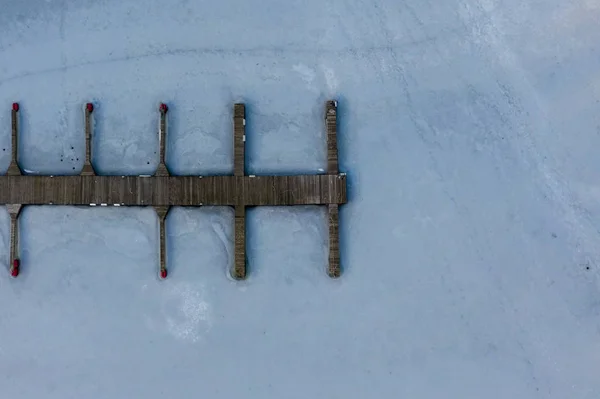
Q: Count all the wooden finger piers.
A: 9